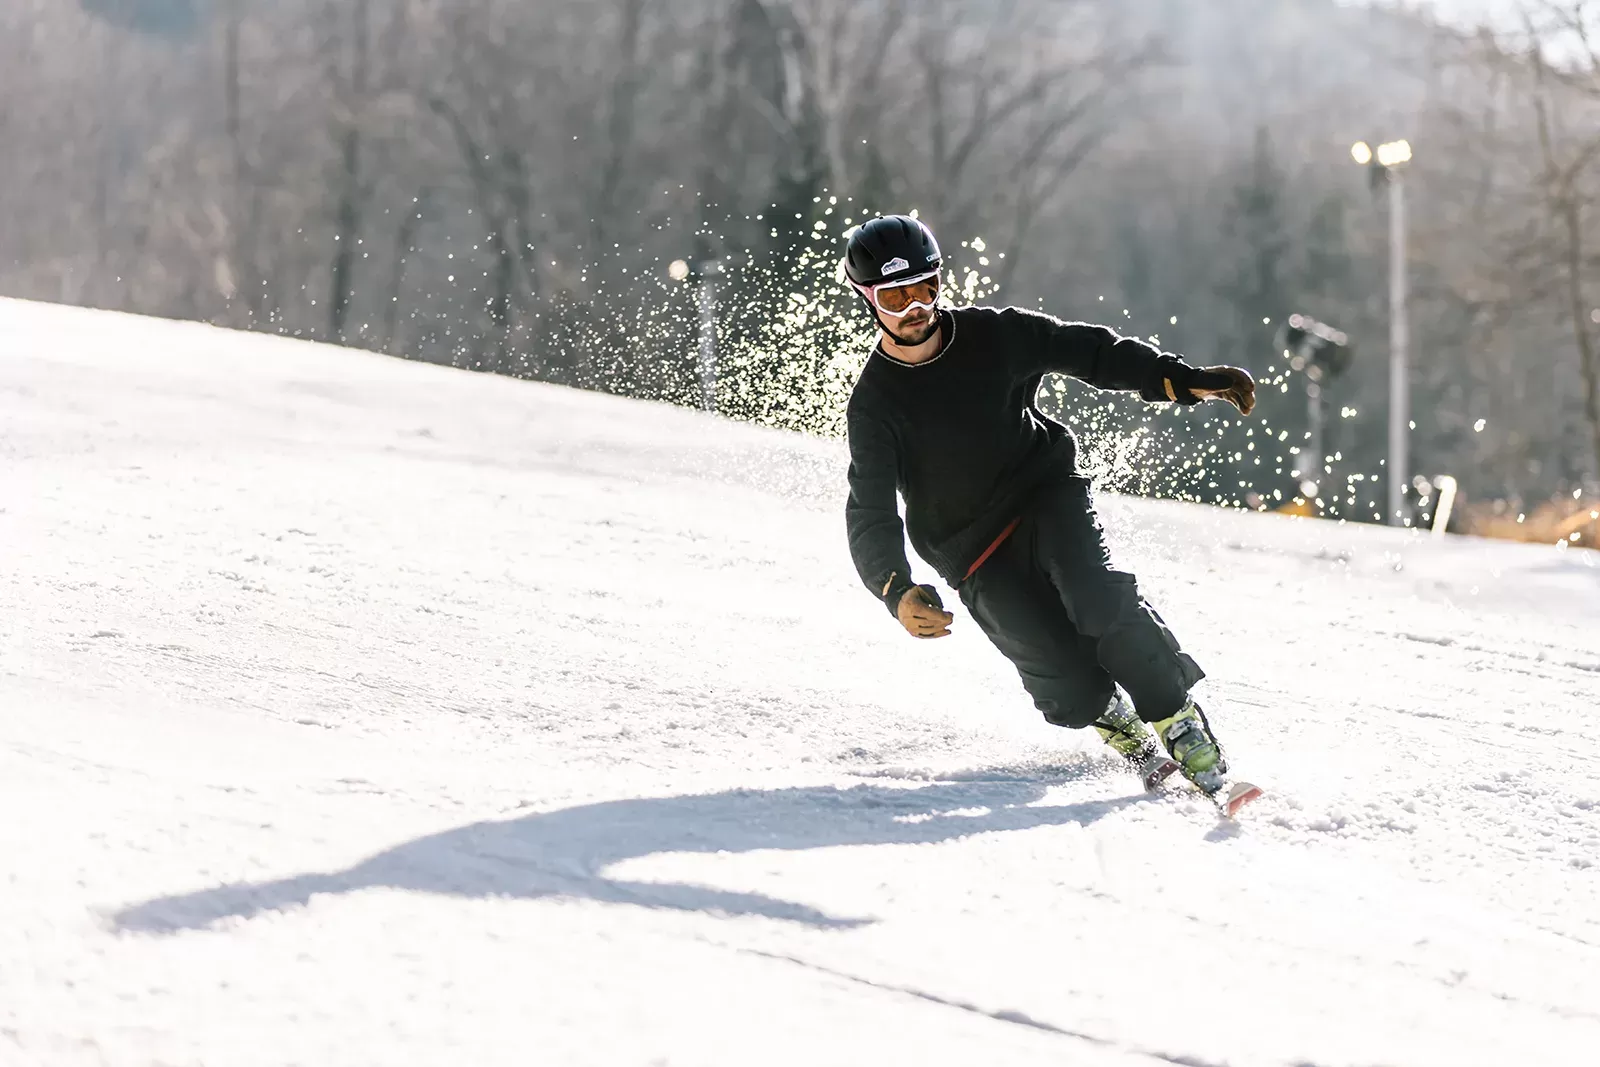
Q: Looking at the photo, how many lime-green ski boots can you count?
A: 2